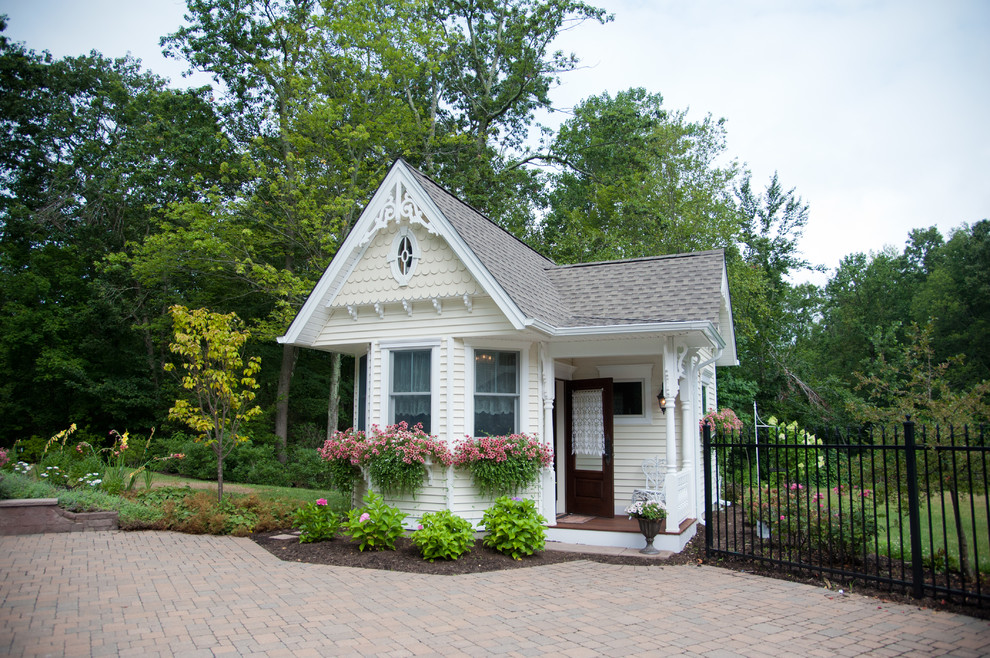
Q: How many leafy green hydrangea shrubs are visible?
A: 4